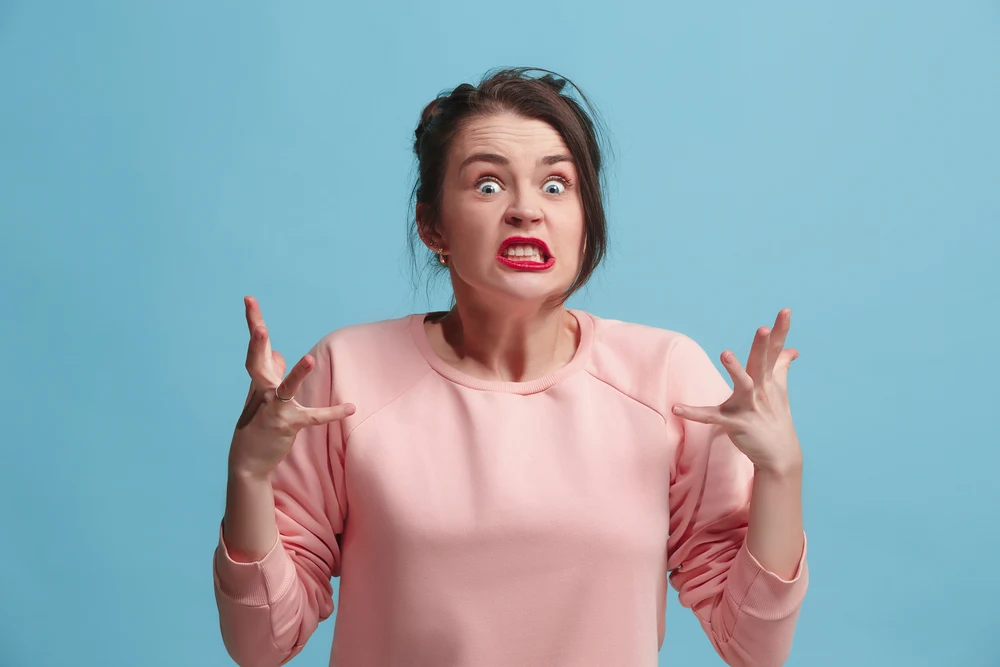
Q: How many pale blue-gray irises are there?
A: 2